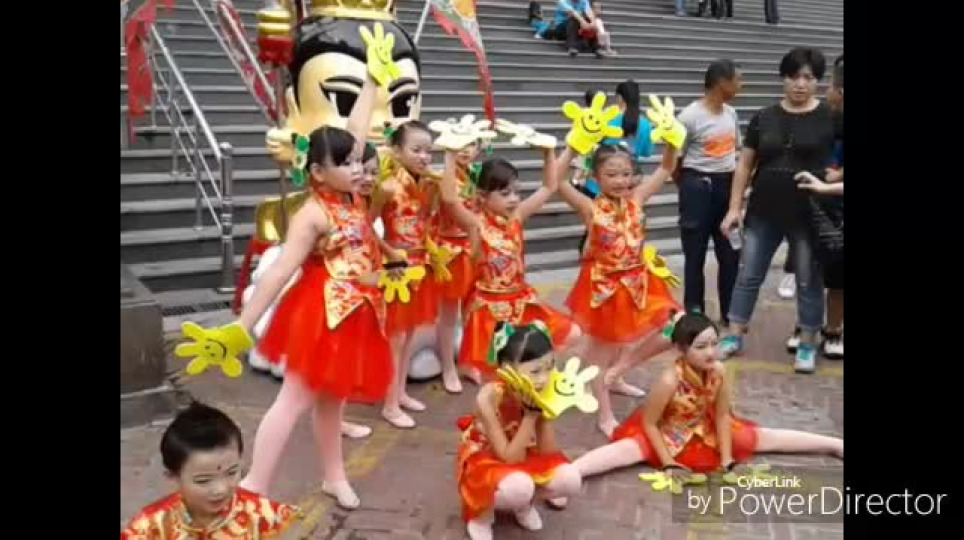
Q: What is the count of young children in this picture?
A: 9